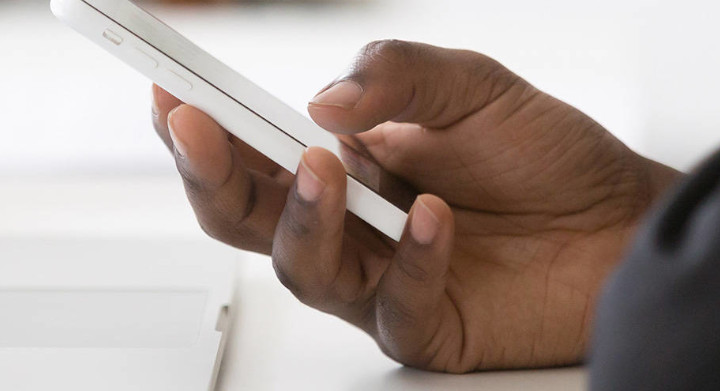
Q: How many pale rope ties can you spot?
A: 0